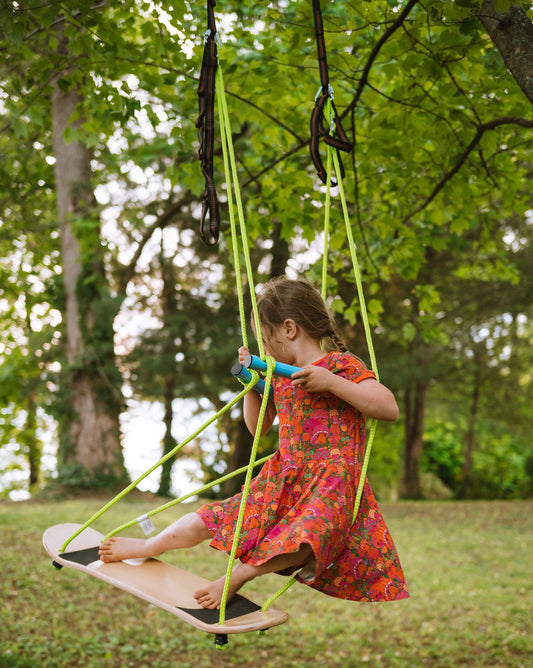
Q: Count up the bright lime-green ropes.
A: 4